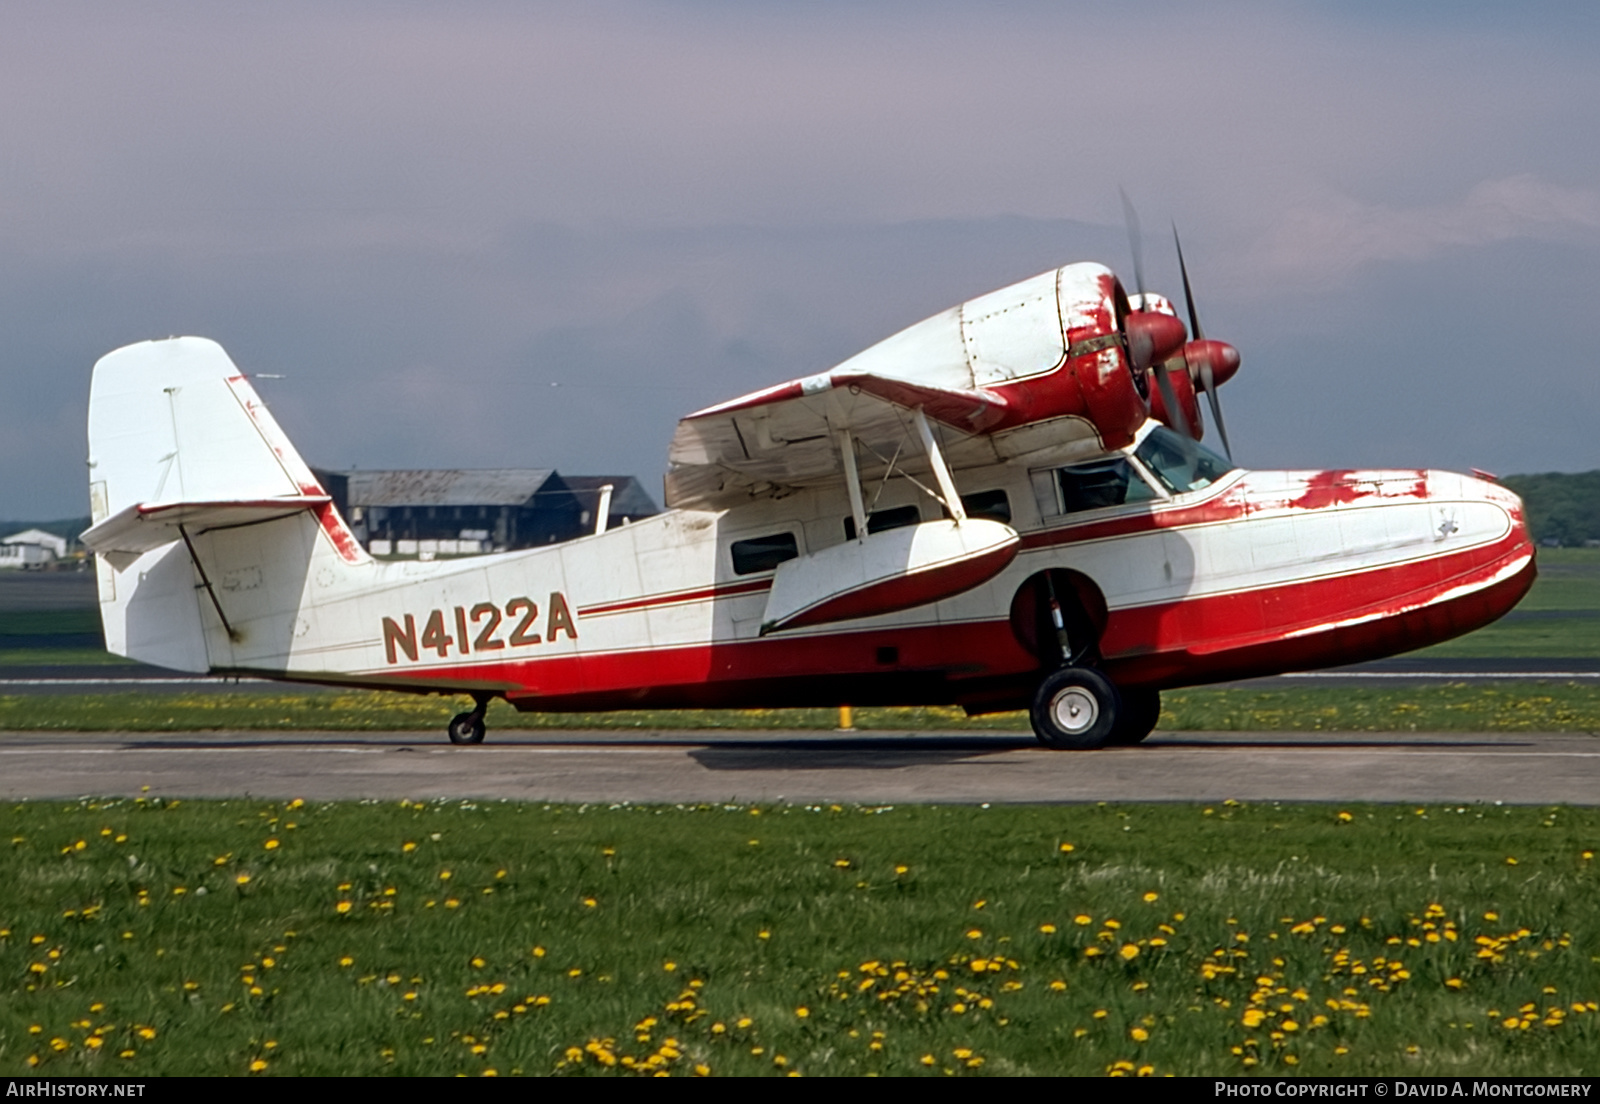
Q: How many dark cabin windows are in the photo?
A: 3